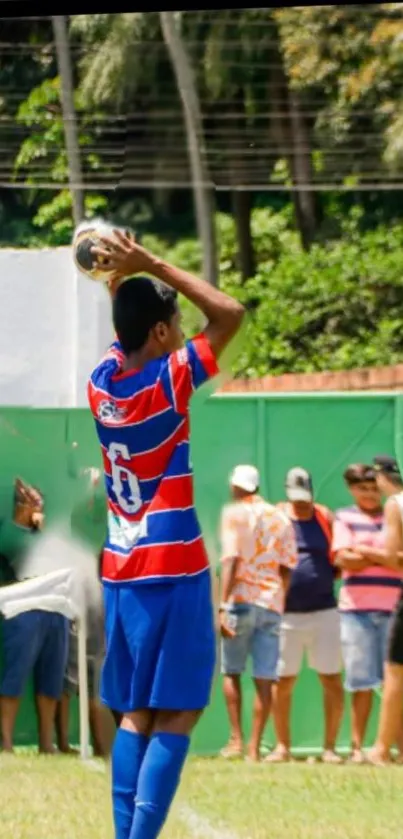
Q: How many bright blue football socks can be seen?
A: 2